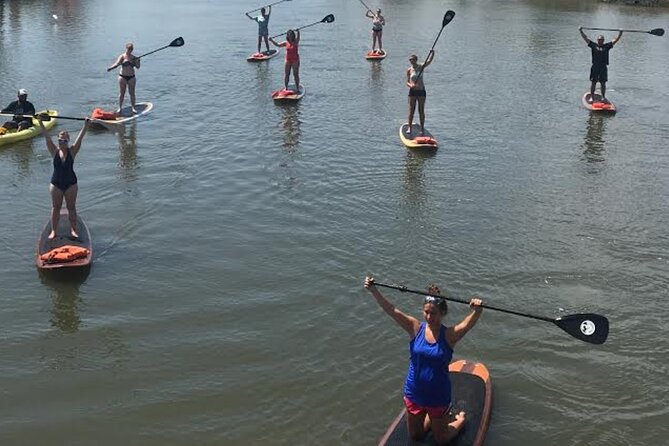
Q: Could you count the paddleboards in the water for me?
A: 8